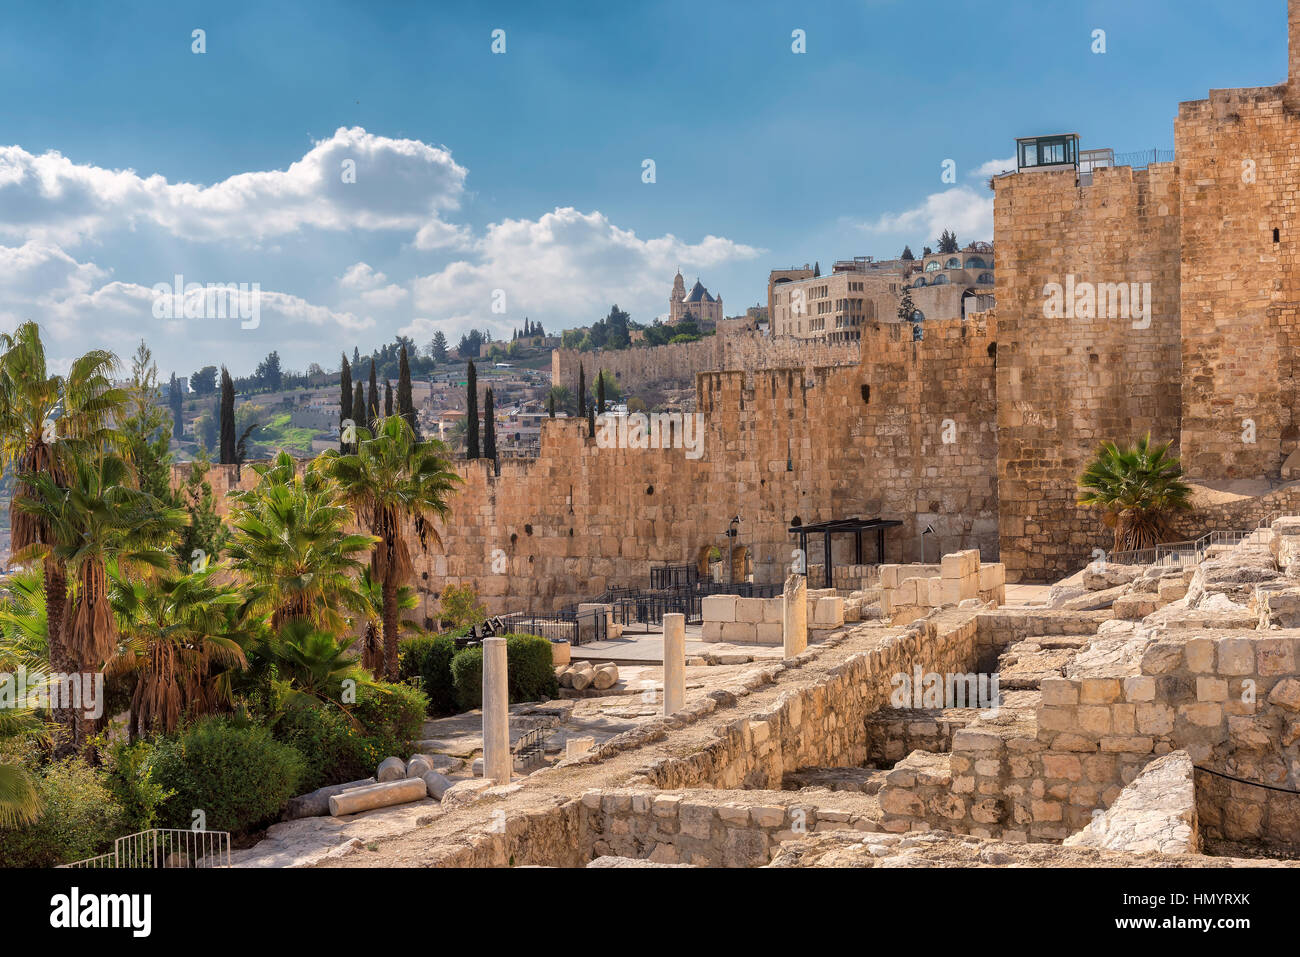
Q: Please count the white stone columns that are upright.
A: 3